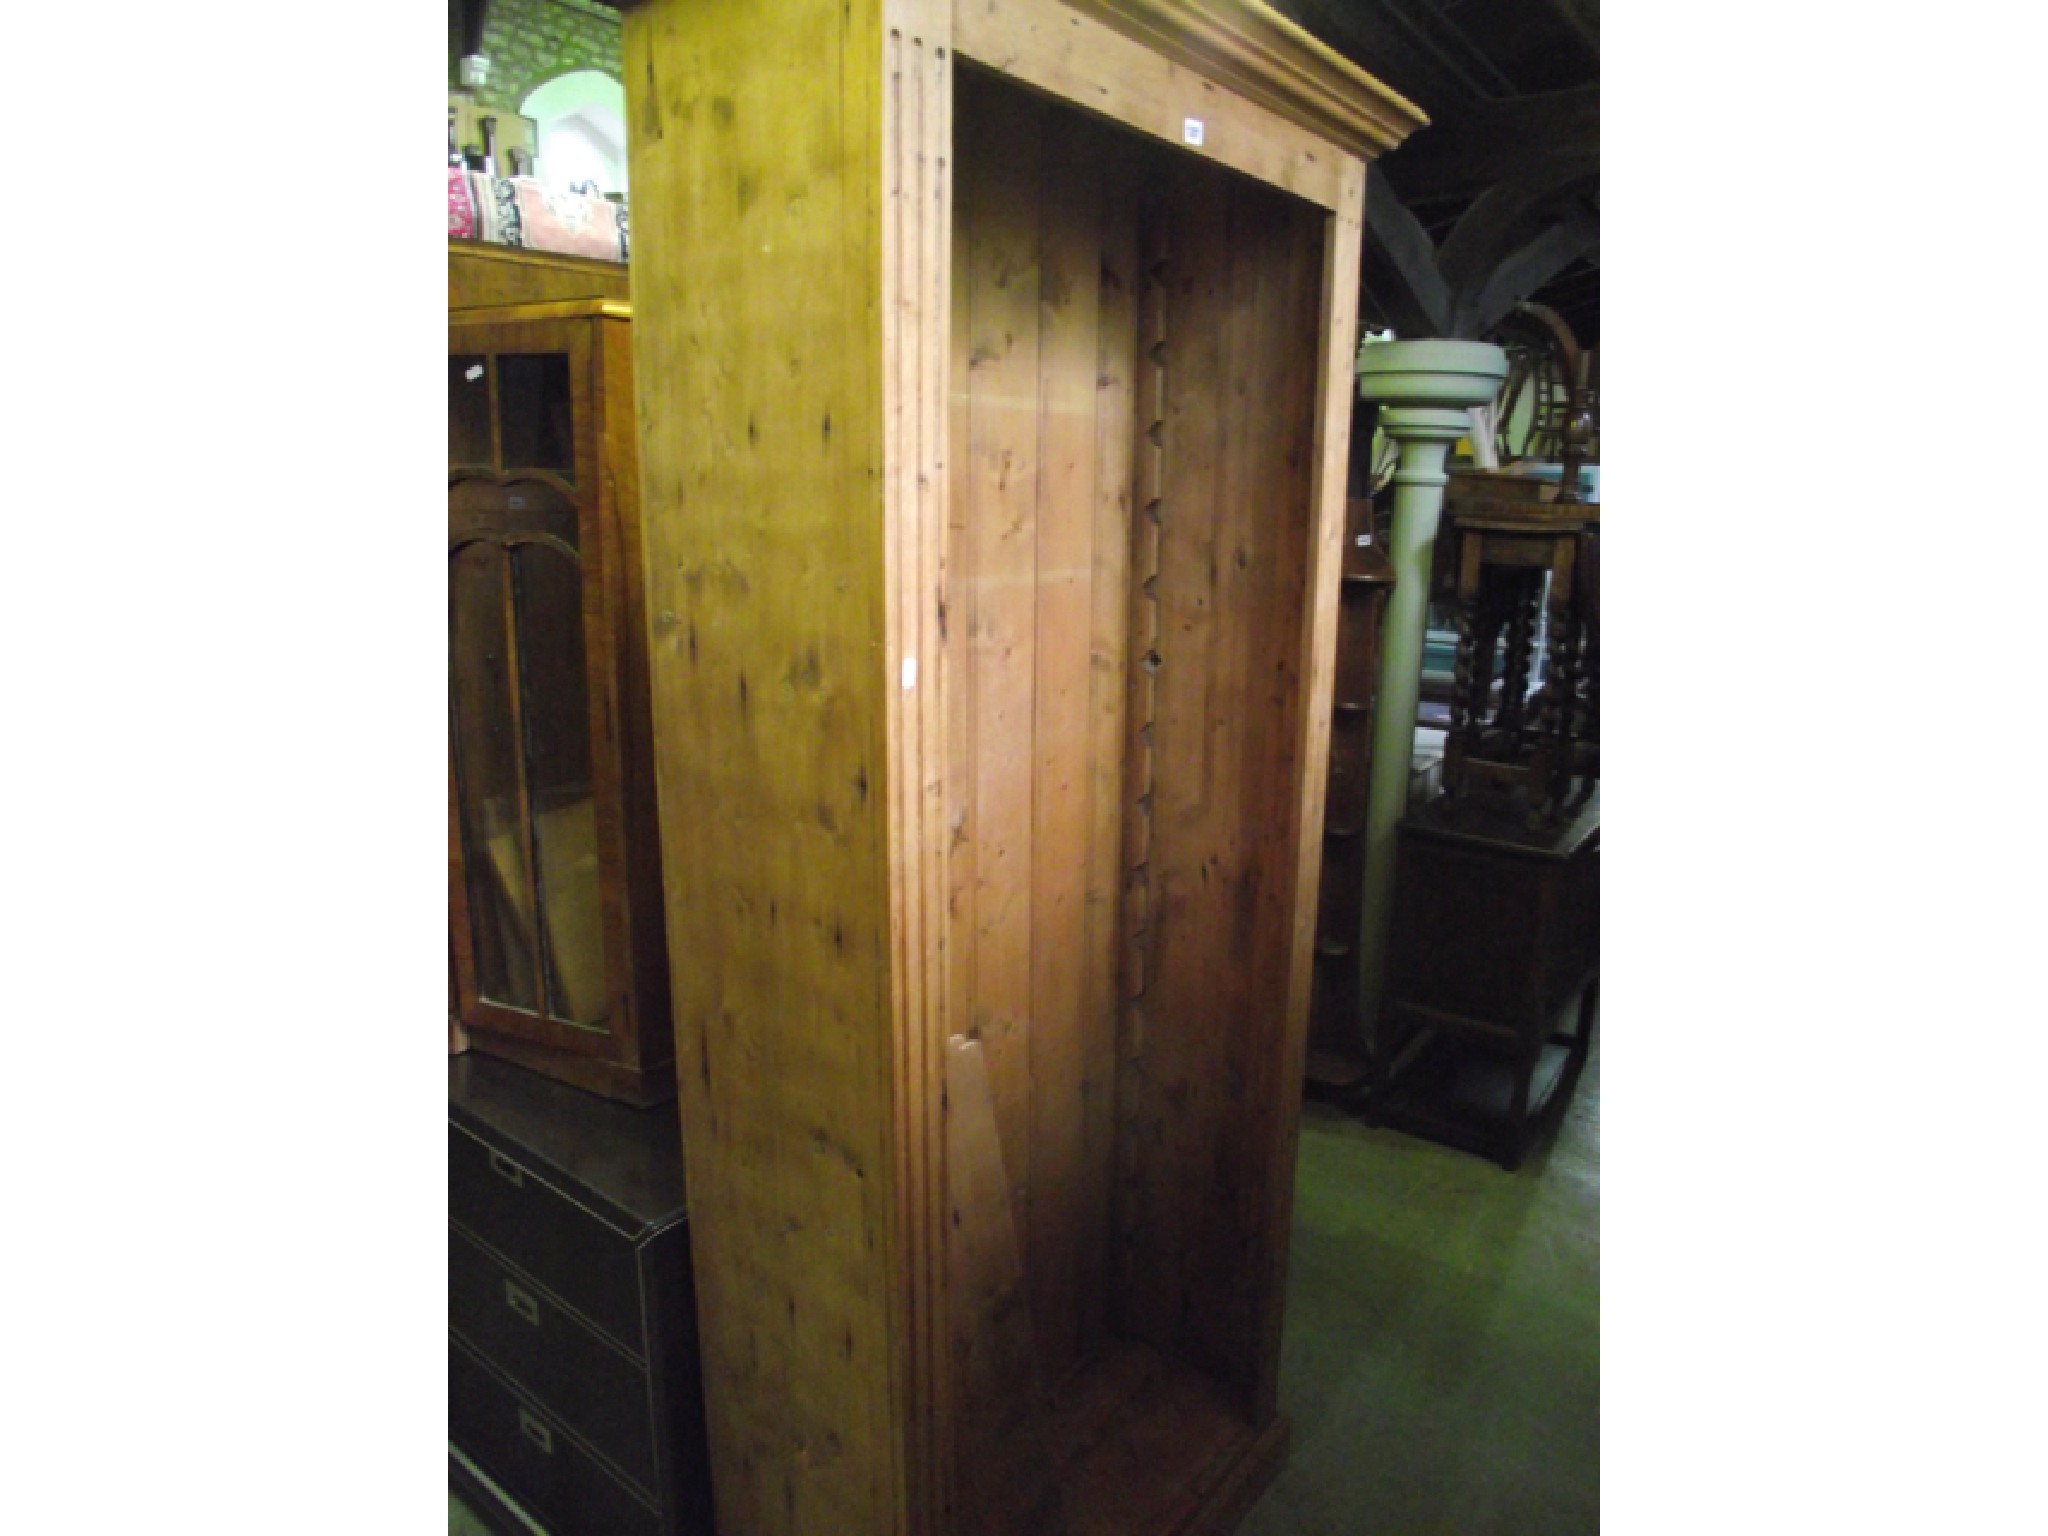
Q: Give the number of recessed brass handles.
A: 3